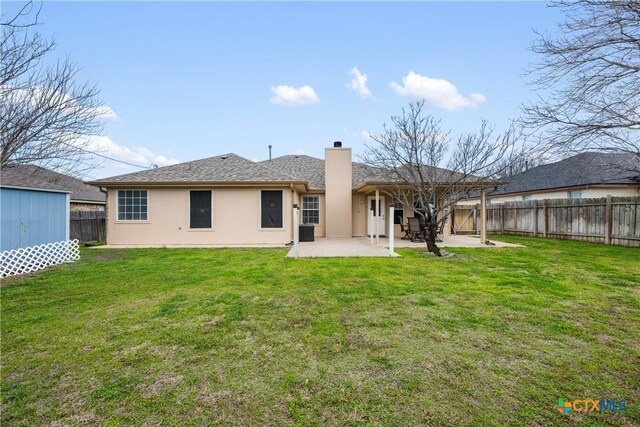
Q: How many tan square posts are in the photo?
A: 2